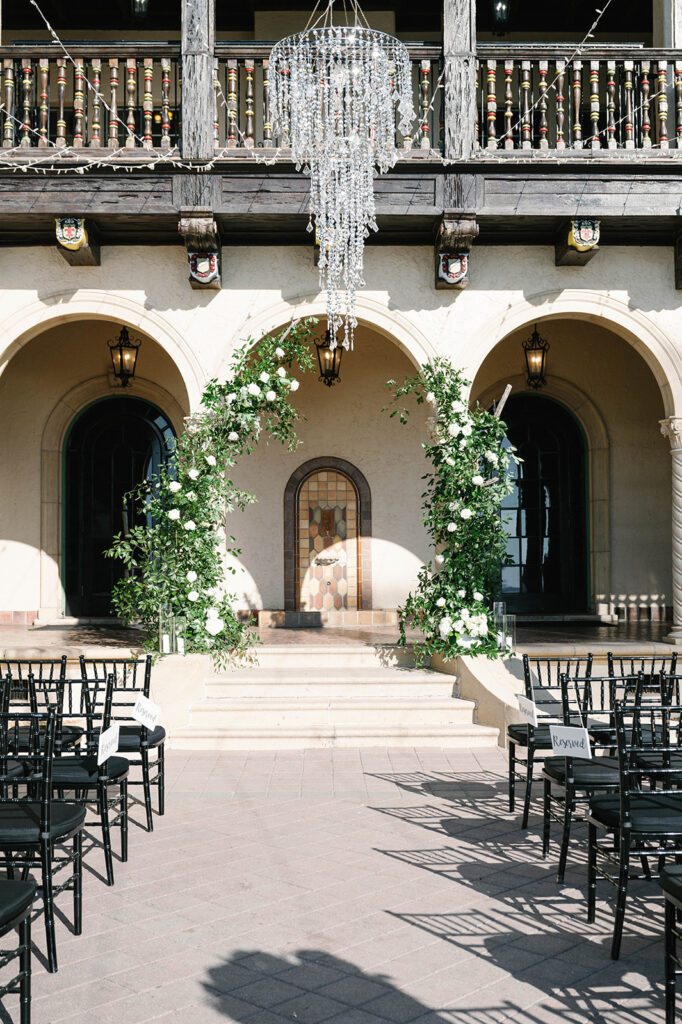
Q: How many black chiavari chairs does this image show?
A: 12